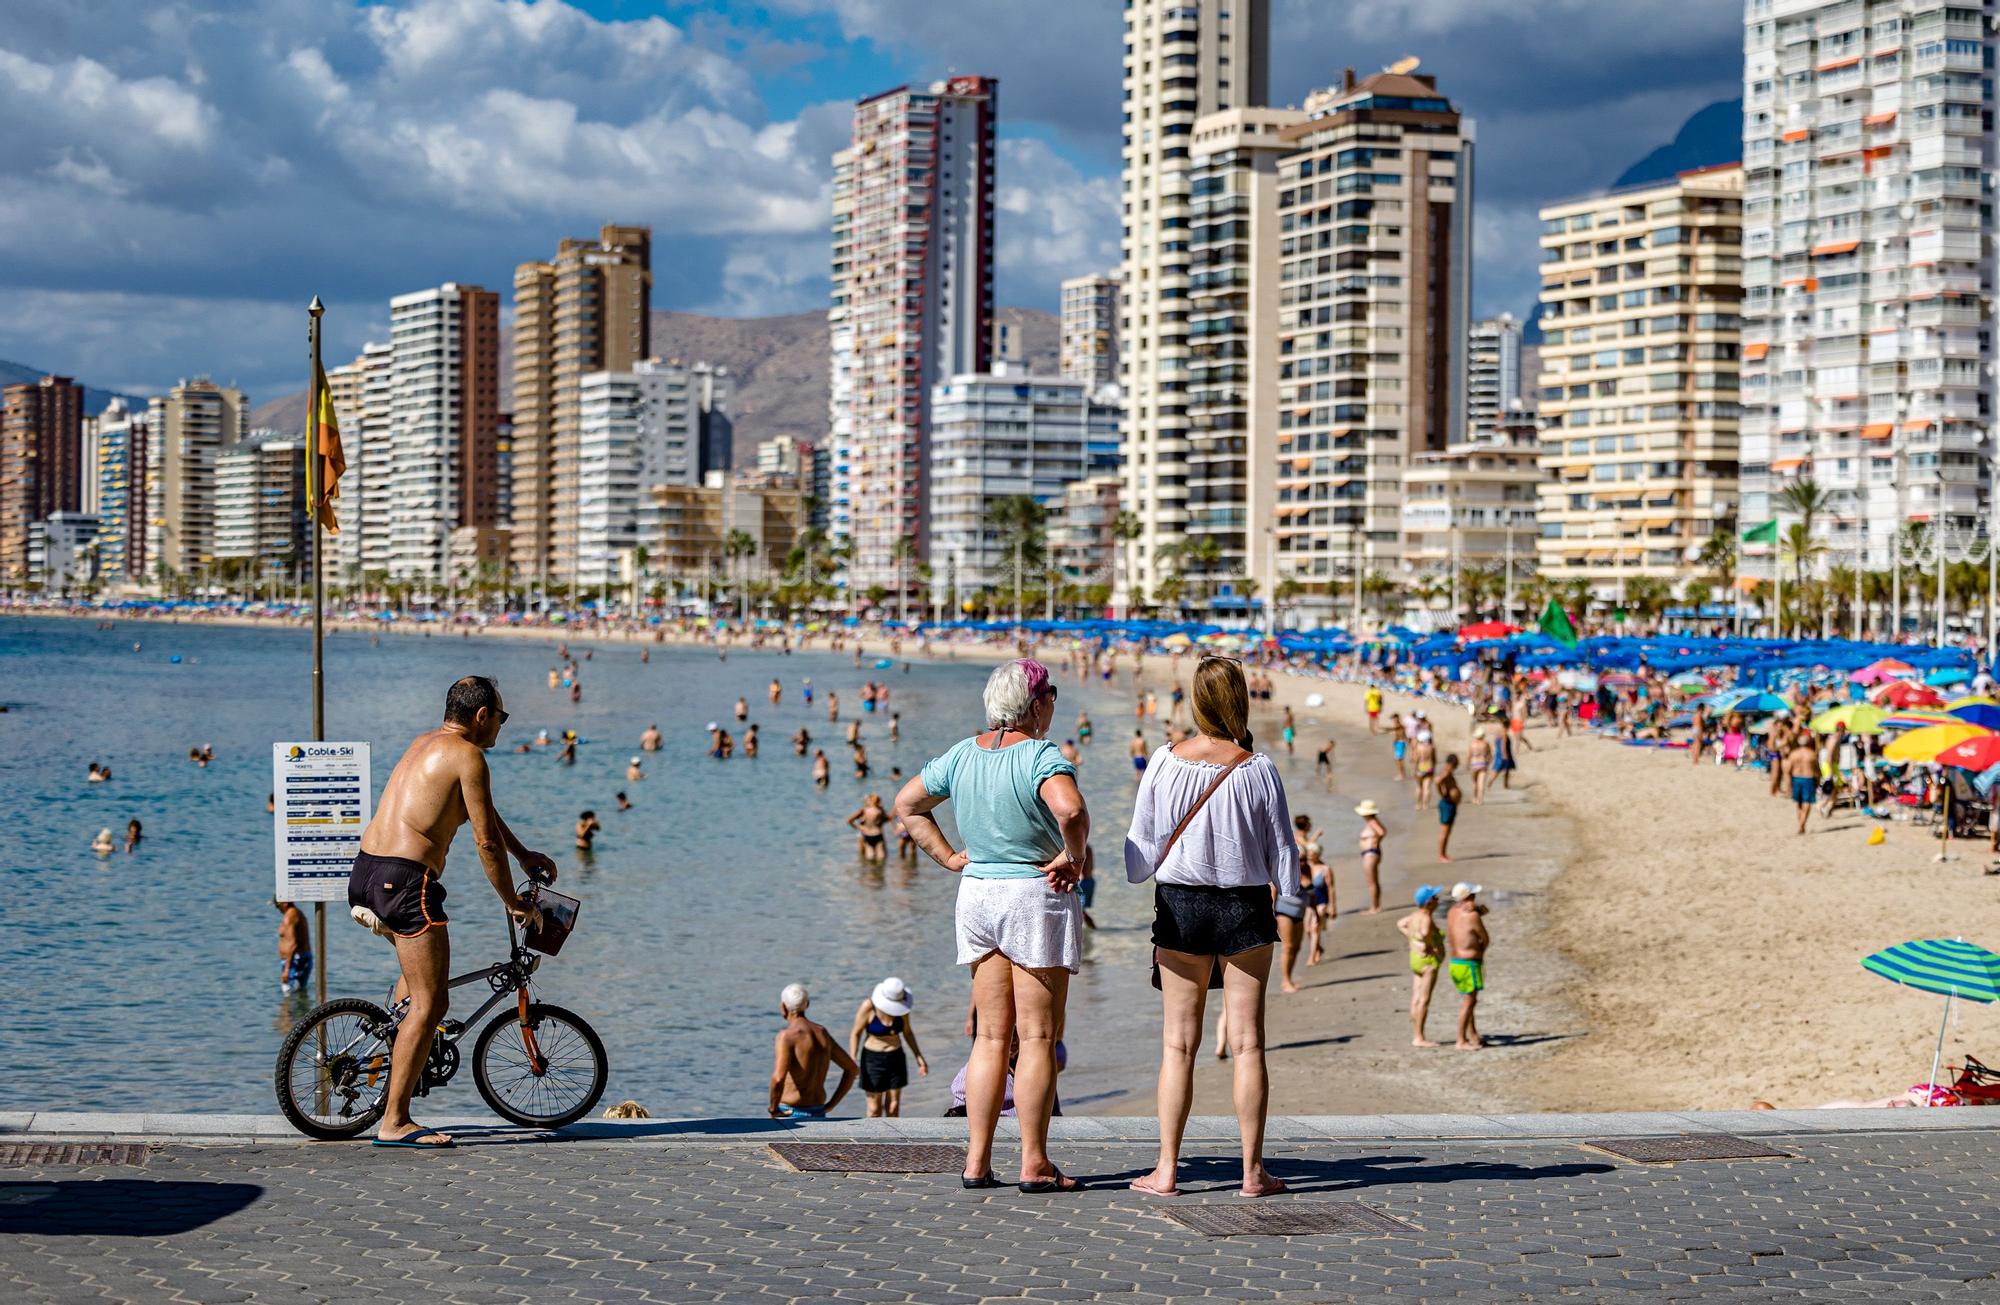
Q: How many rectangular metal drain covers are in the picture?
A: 4